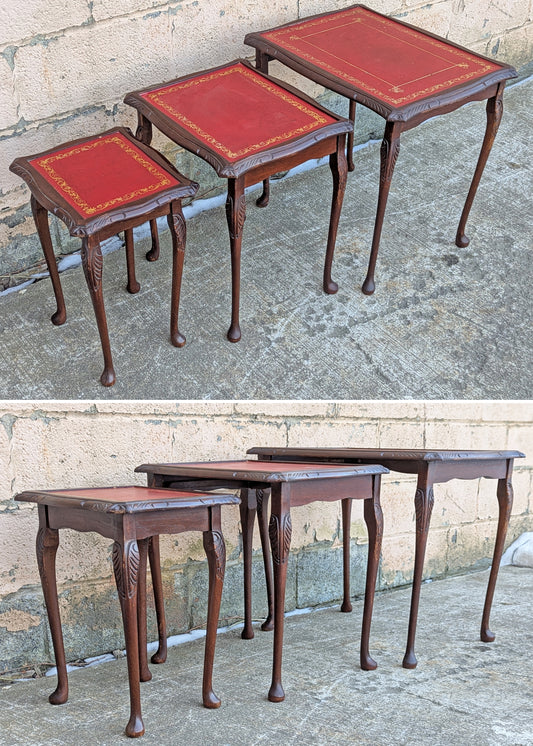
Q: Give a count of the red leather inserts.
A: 3